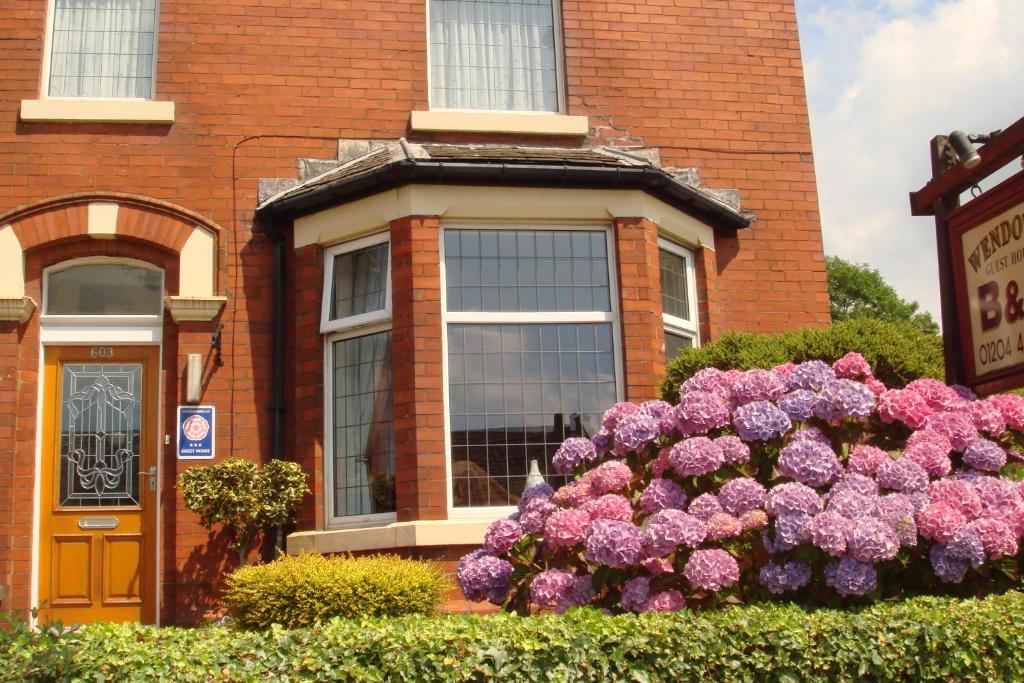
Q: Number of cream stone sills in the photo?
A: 3